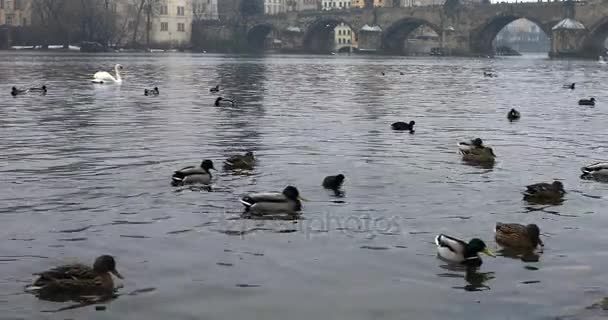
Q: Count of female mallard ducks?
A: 5